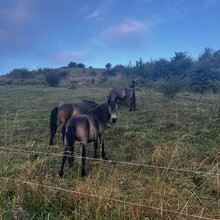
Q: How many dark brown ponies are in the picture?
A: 3